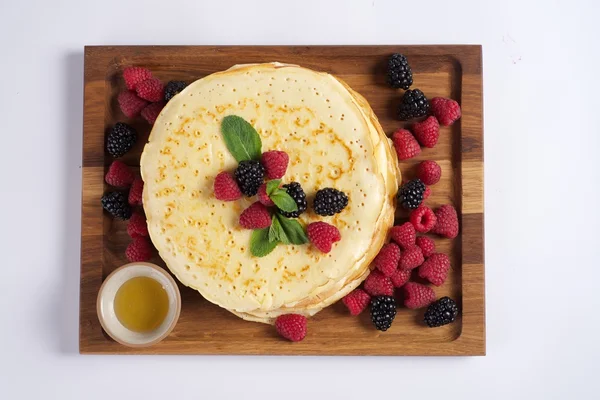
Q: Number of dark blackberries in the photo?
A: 11